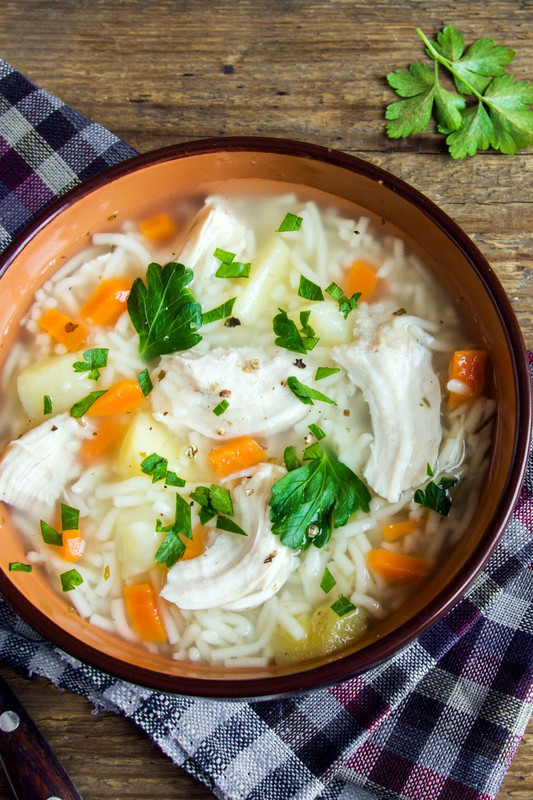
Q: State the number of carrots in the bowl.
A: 13